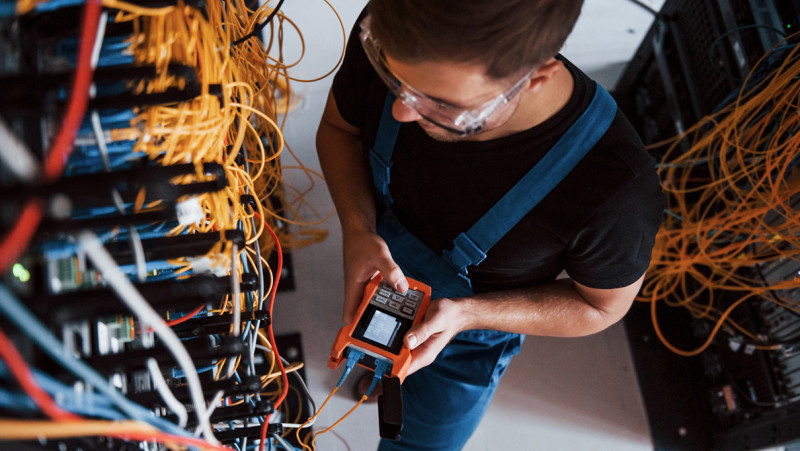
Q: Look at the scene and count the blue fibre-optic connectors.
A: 2